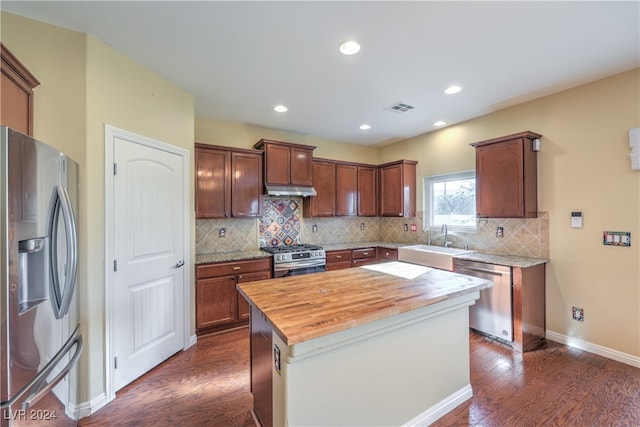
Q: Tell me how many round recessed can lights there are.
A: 5